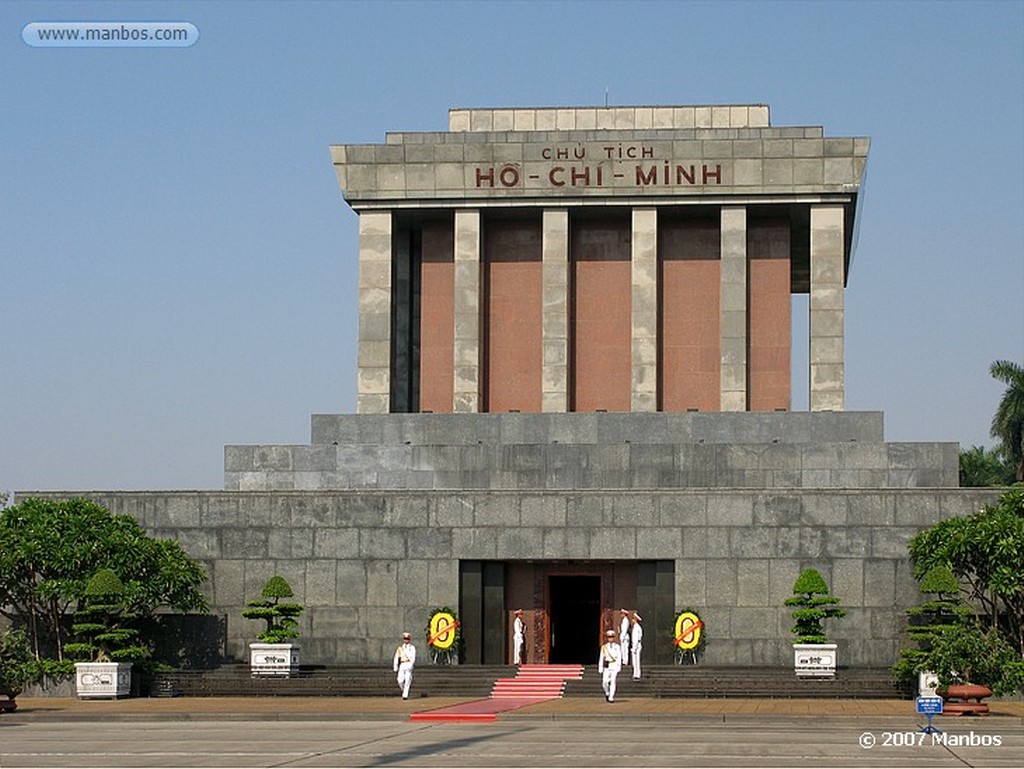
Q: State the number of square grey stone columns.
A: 6